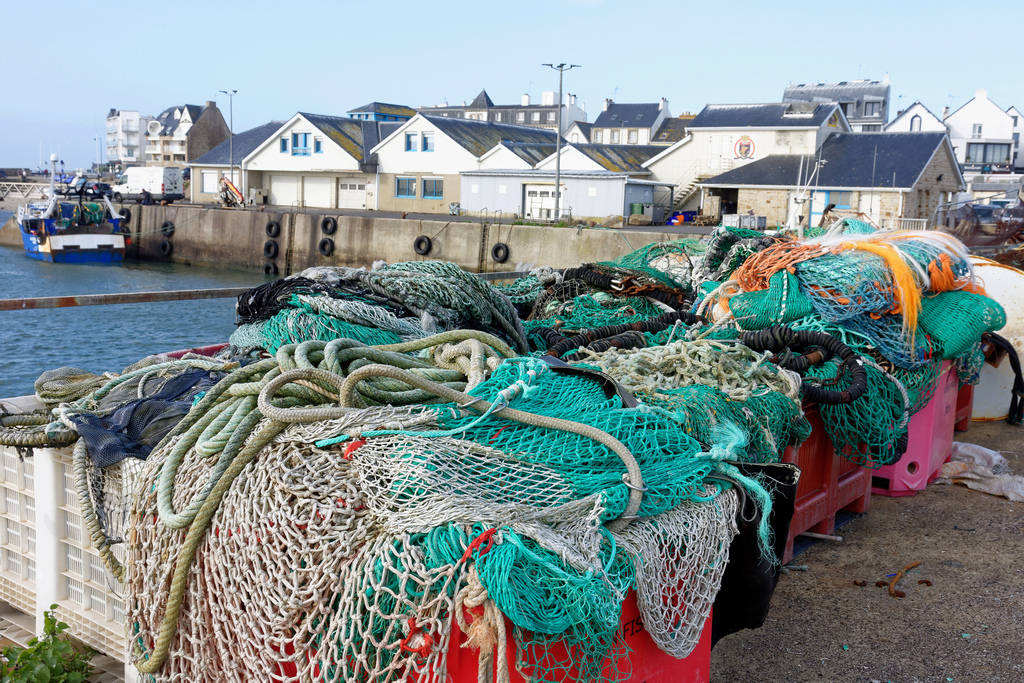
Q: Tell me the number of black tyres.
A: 11